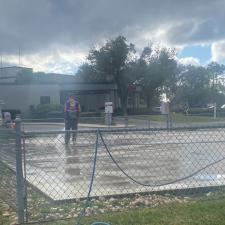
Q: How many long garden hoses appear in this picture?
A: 1